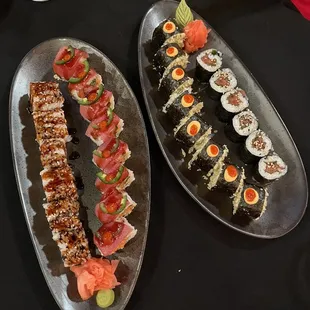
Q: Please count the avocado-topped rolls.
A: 0